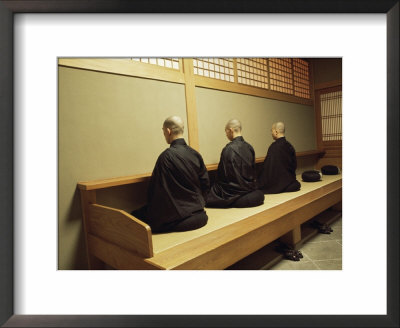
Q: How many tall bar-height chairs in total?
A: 0